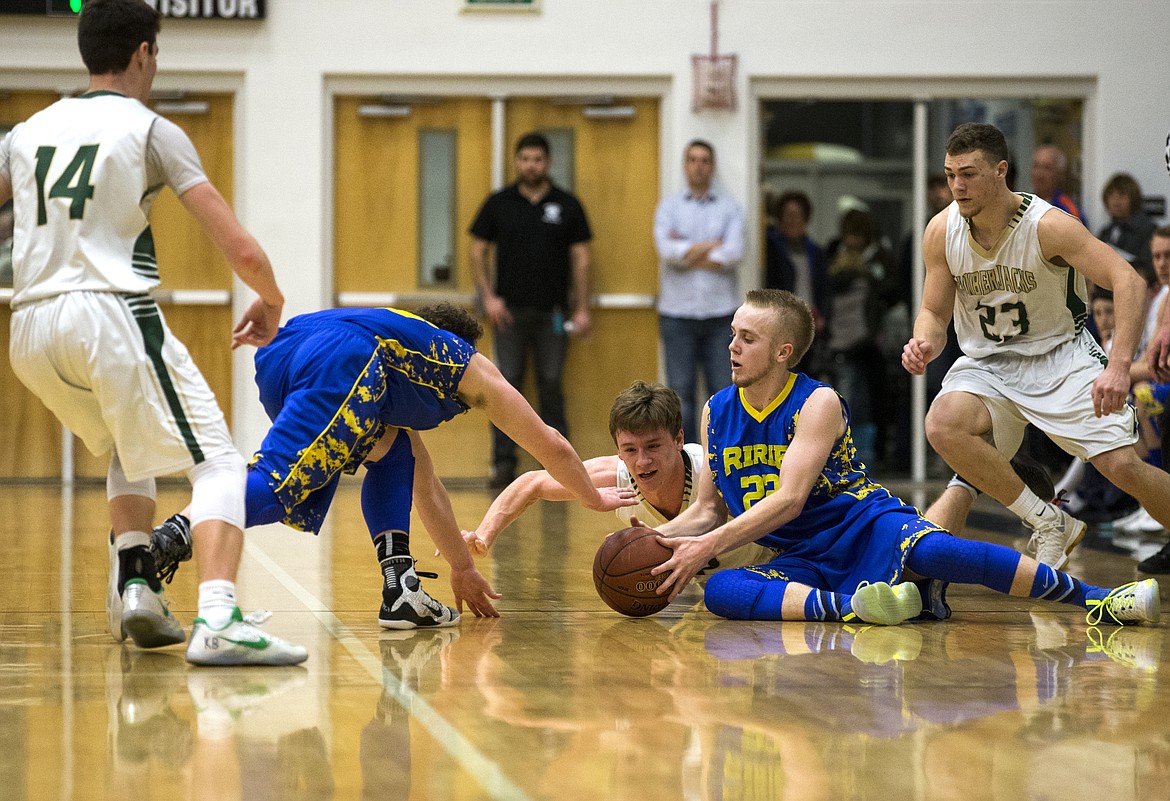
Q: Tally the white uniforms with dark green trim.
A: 3